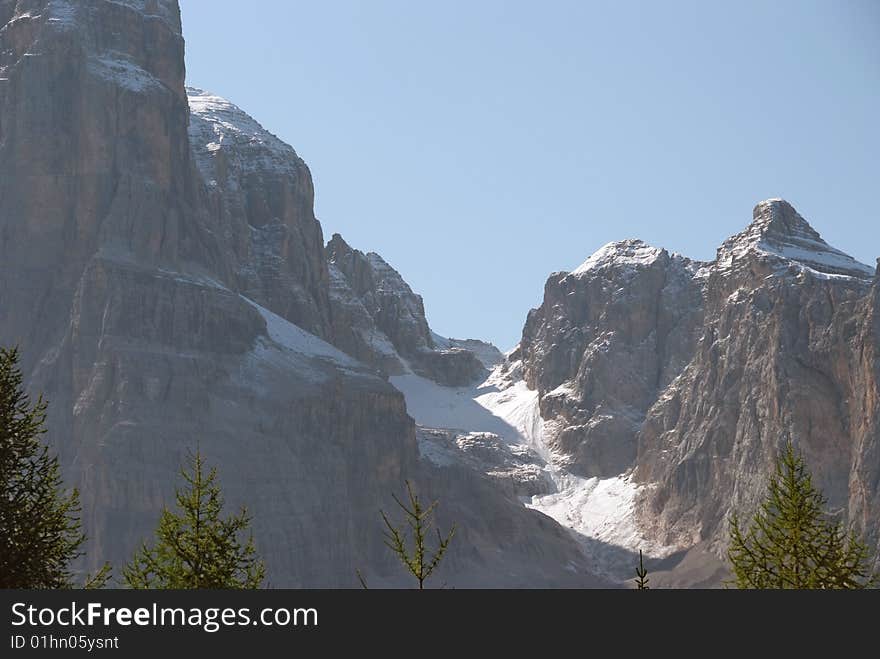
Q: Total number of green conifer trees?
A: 5